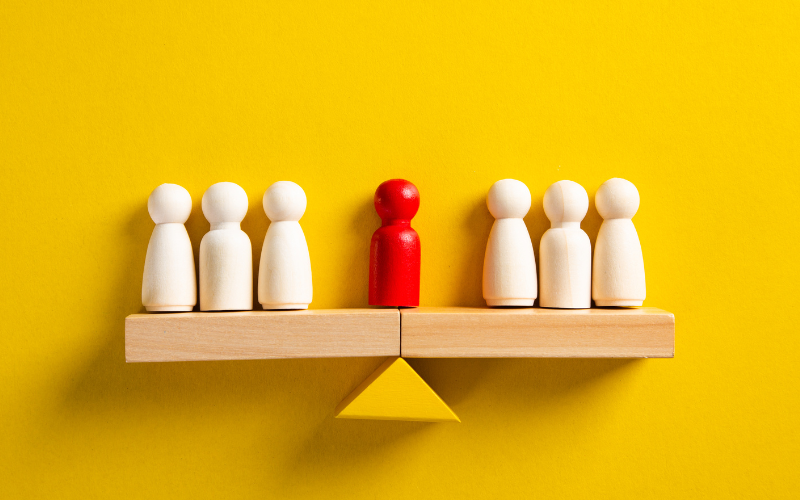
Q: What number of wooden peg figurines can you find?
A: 7